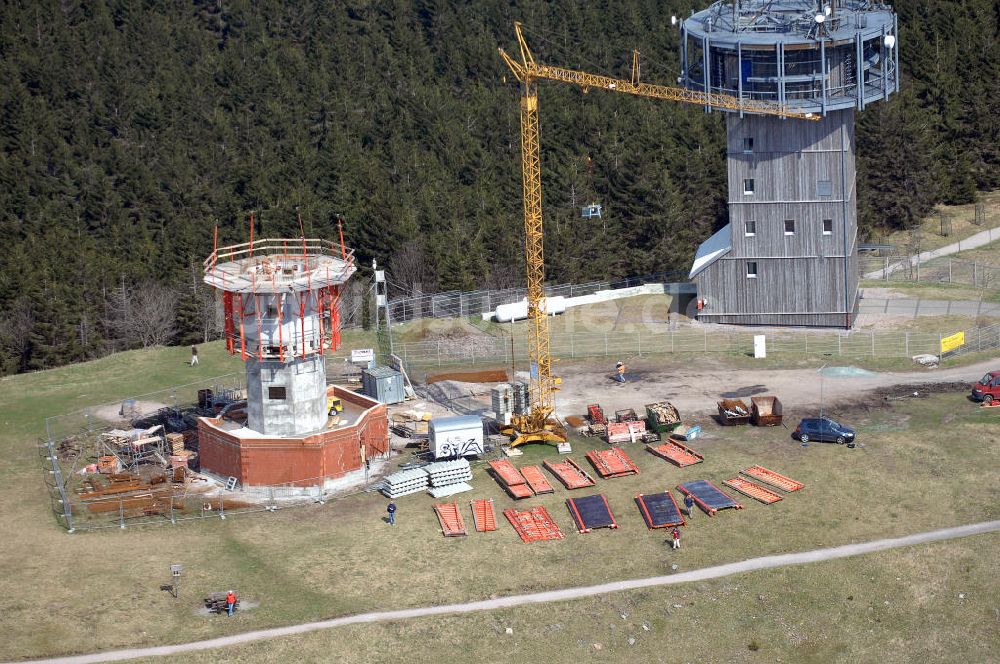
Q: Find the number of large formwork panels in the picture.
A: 13